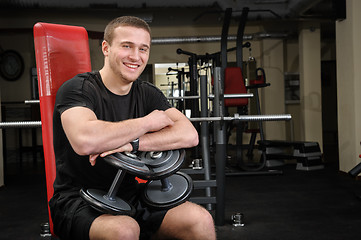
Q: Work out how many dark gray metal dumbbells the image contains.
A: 2